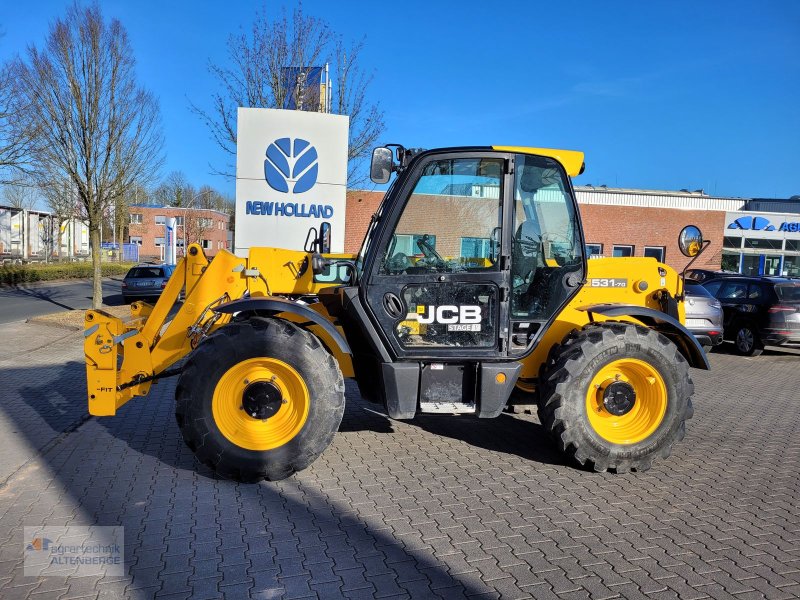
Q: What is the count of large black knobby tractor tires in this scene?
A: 2